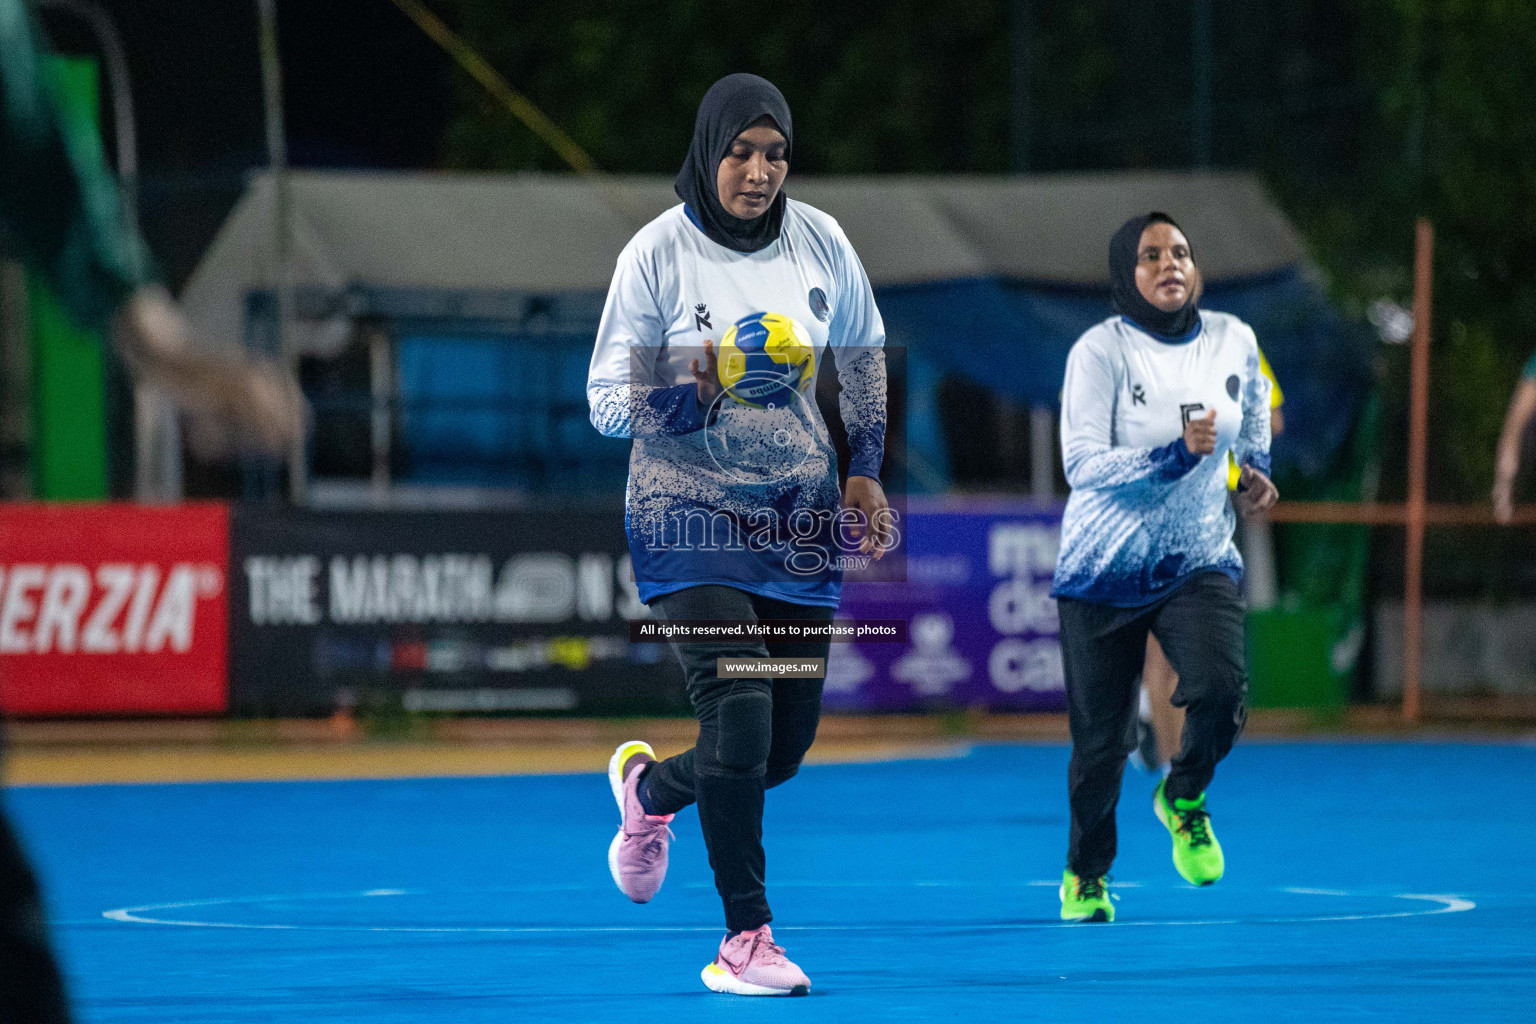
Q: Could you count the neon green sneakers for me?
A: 2